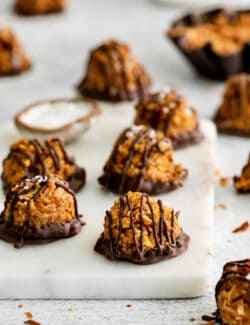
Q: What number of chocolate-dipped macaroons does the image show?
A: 11